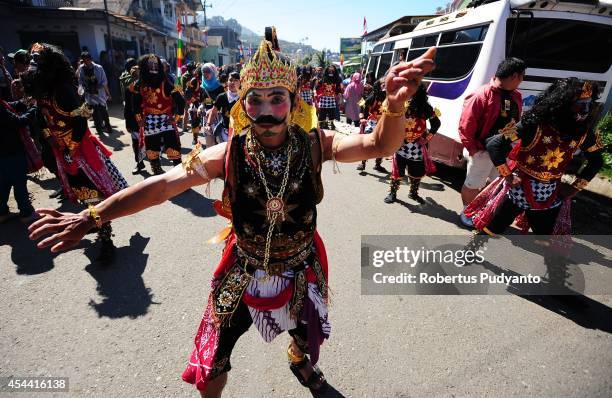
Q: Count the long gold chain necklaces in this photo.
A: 1